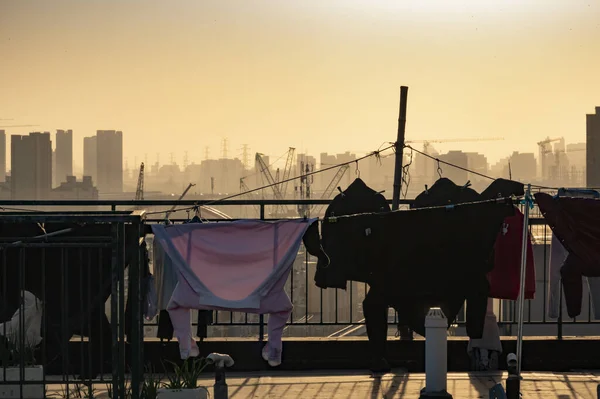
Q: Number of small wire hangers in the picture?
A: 2